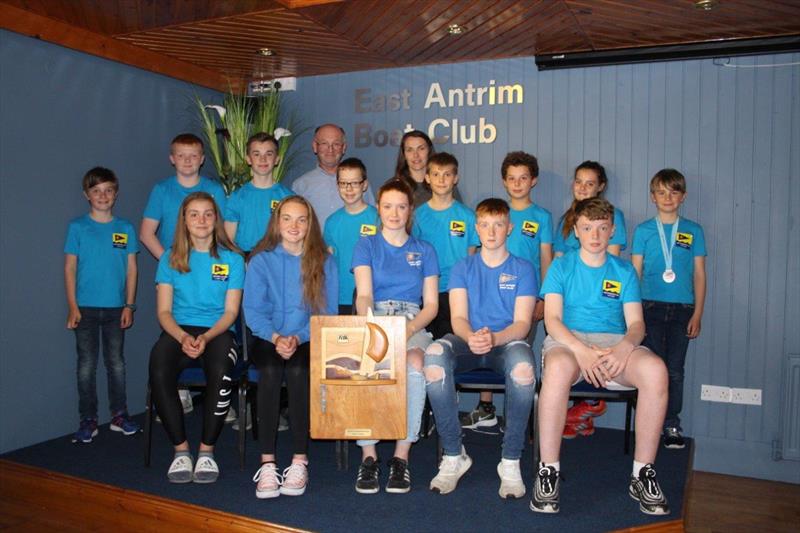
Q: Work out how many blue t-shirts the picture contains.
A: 12